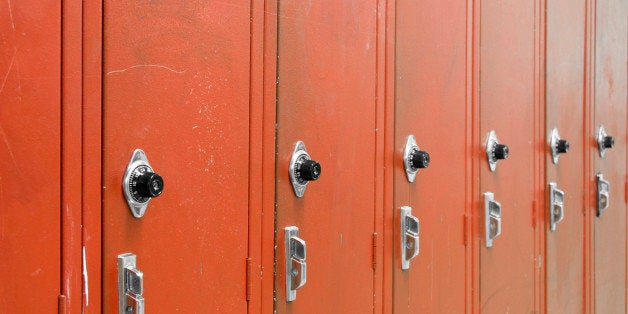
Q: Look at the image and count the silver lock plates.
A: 6